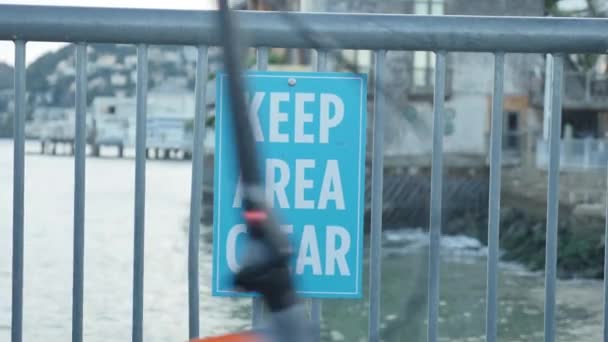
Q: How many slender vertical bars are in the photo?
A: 11